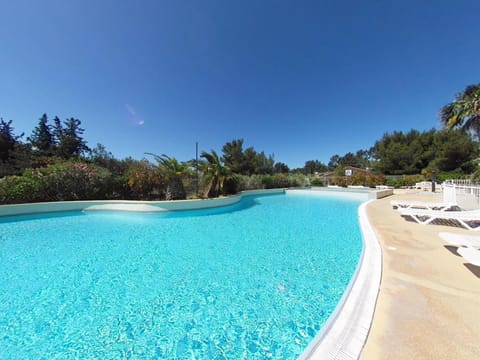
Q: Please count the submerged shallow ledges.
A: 1